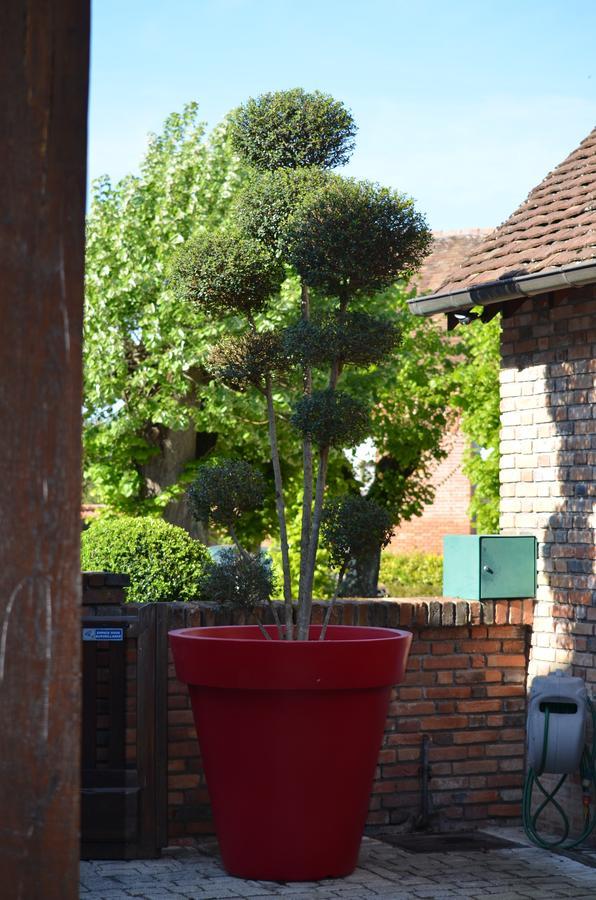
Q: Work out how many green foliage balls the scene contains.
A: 10